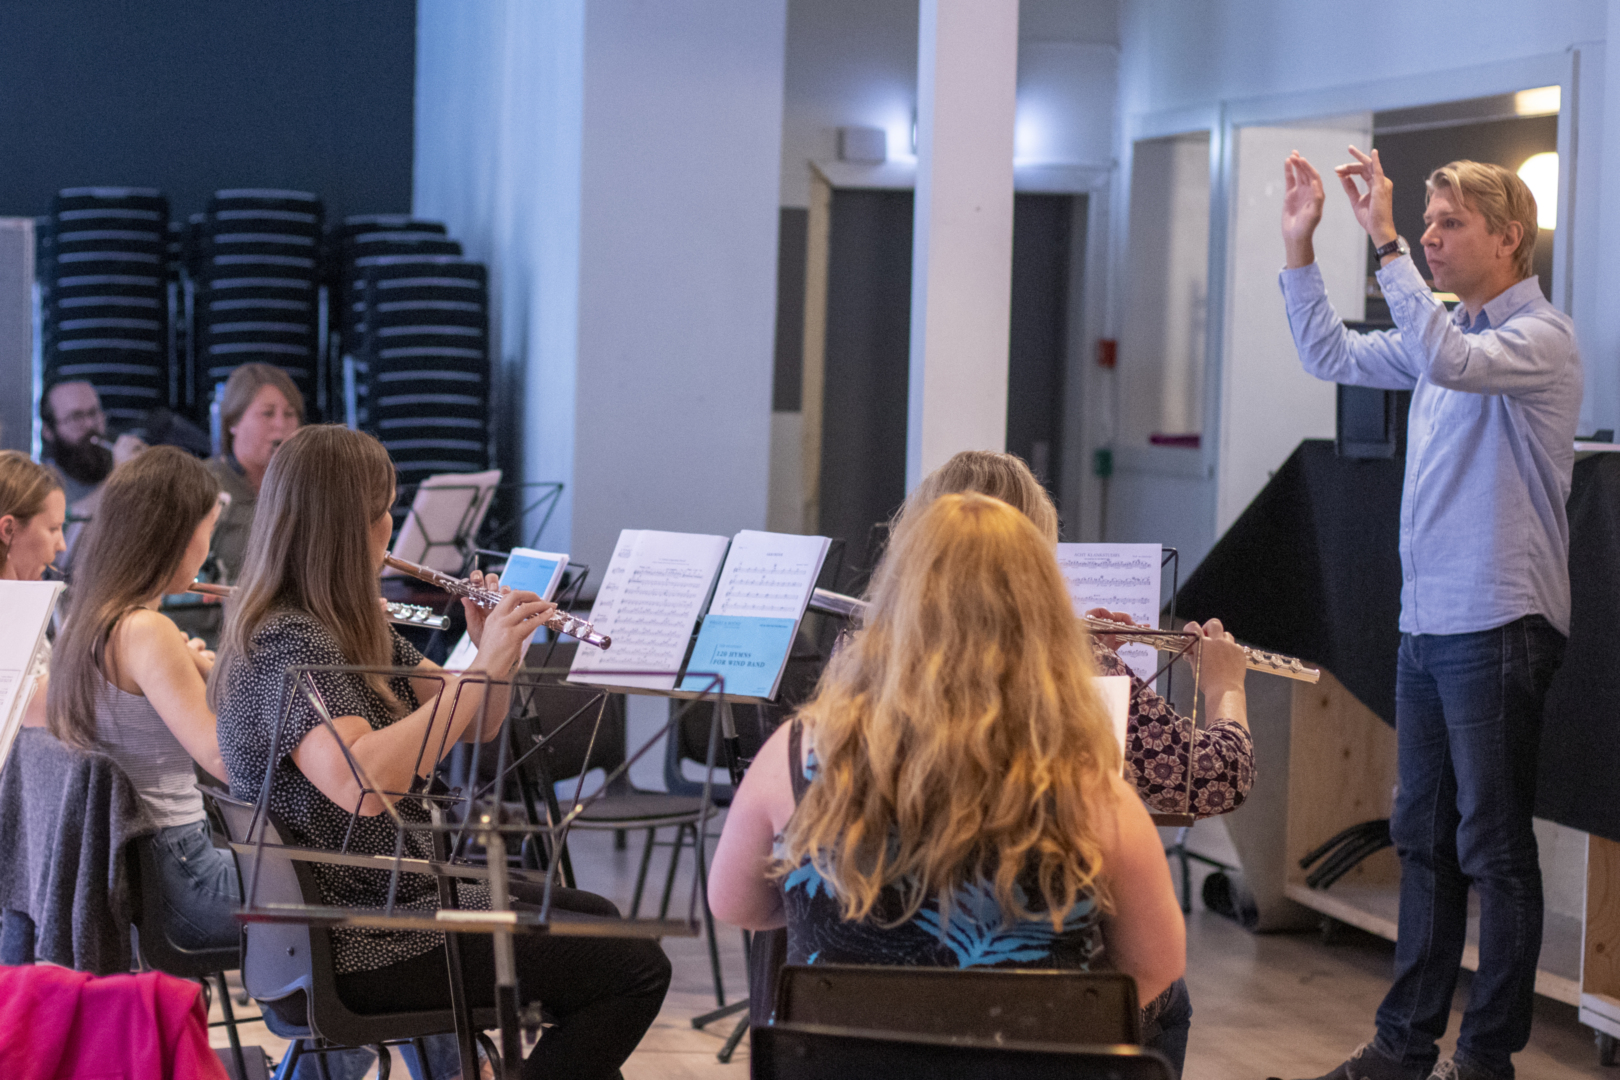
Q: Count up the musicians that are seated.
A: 7